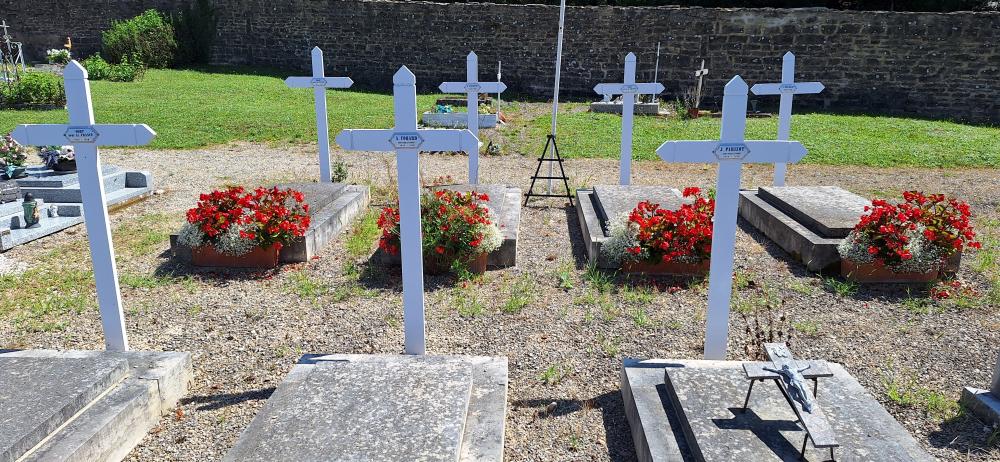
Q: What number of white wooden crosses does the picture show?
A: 7